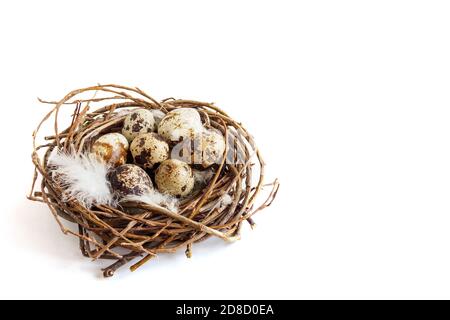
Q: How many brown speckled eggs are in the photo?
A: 7